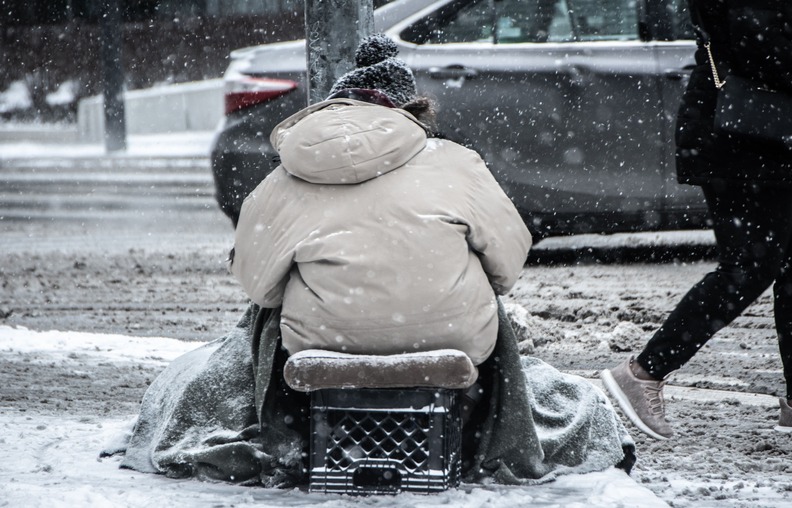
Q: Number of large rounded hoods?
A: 1